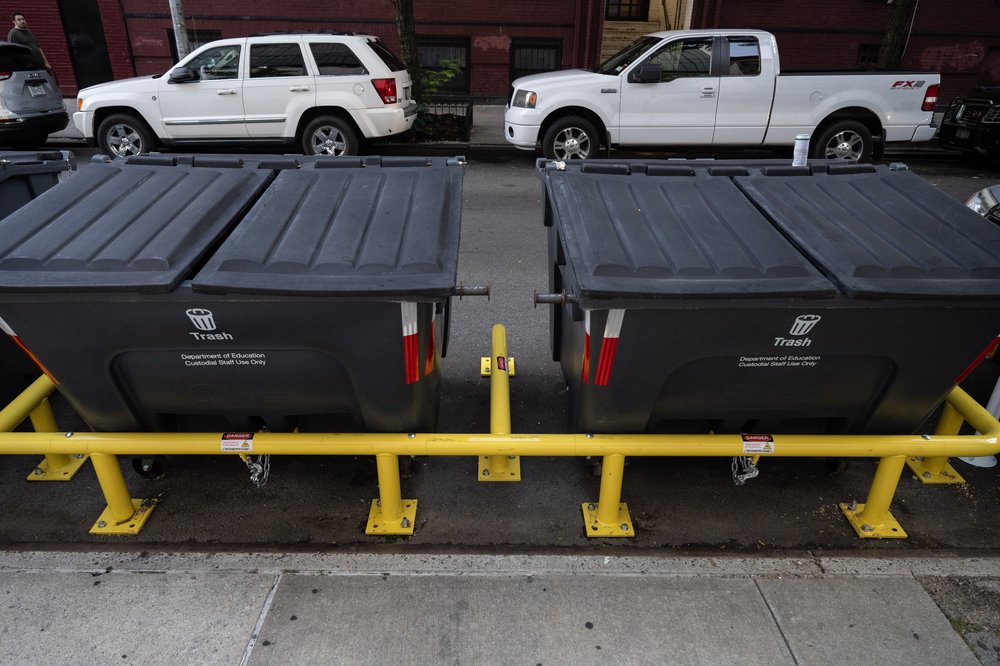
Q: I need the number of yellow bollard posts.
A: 8